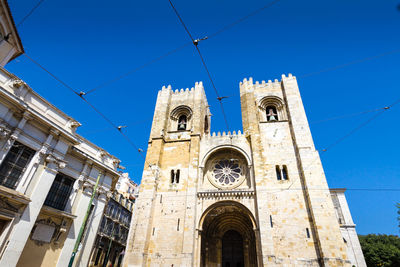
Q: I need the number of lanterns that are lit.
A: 0